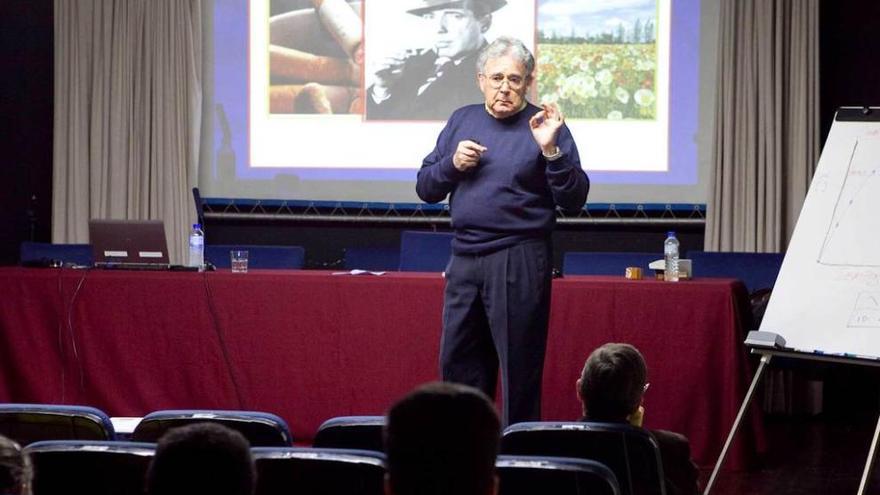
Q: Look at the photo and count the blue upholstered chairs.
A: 13